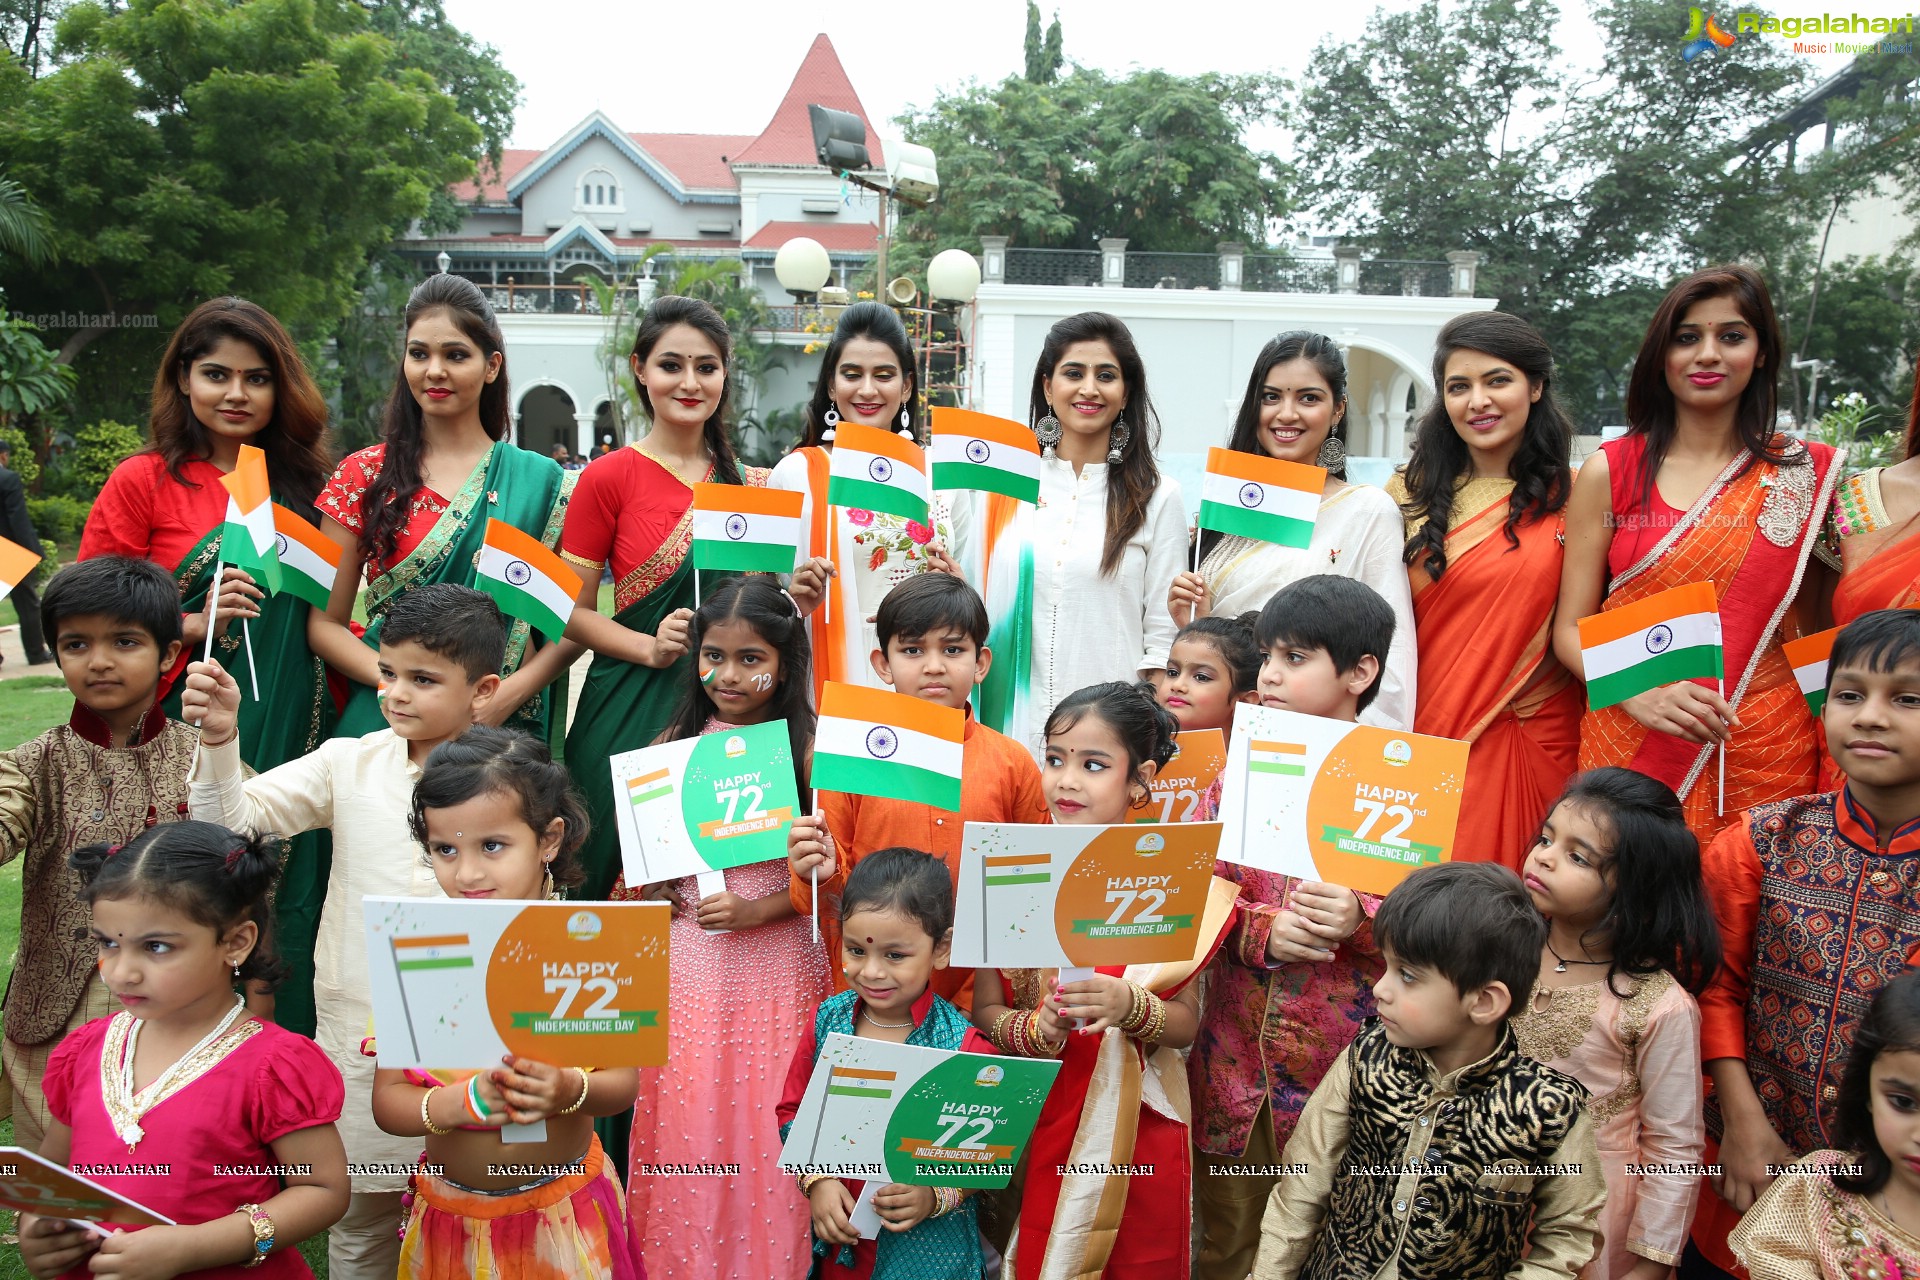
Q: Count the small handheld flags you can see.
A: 11